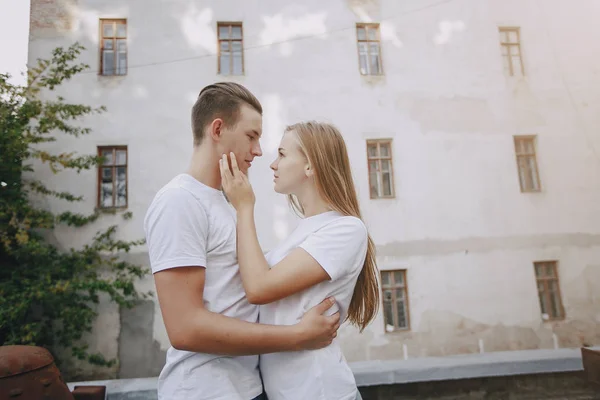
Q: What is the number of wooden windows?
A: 9